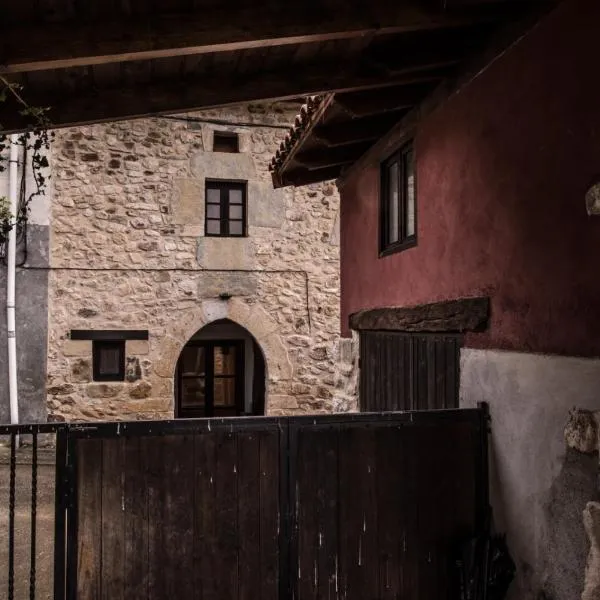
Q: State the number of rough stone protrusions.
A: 3